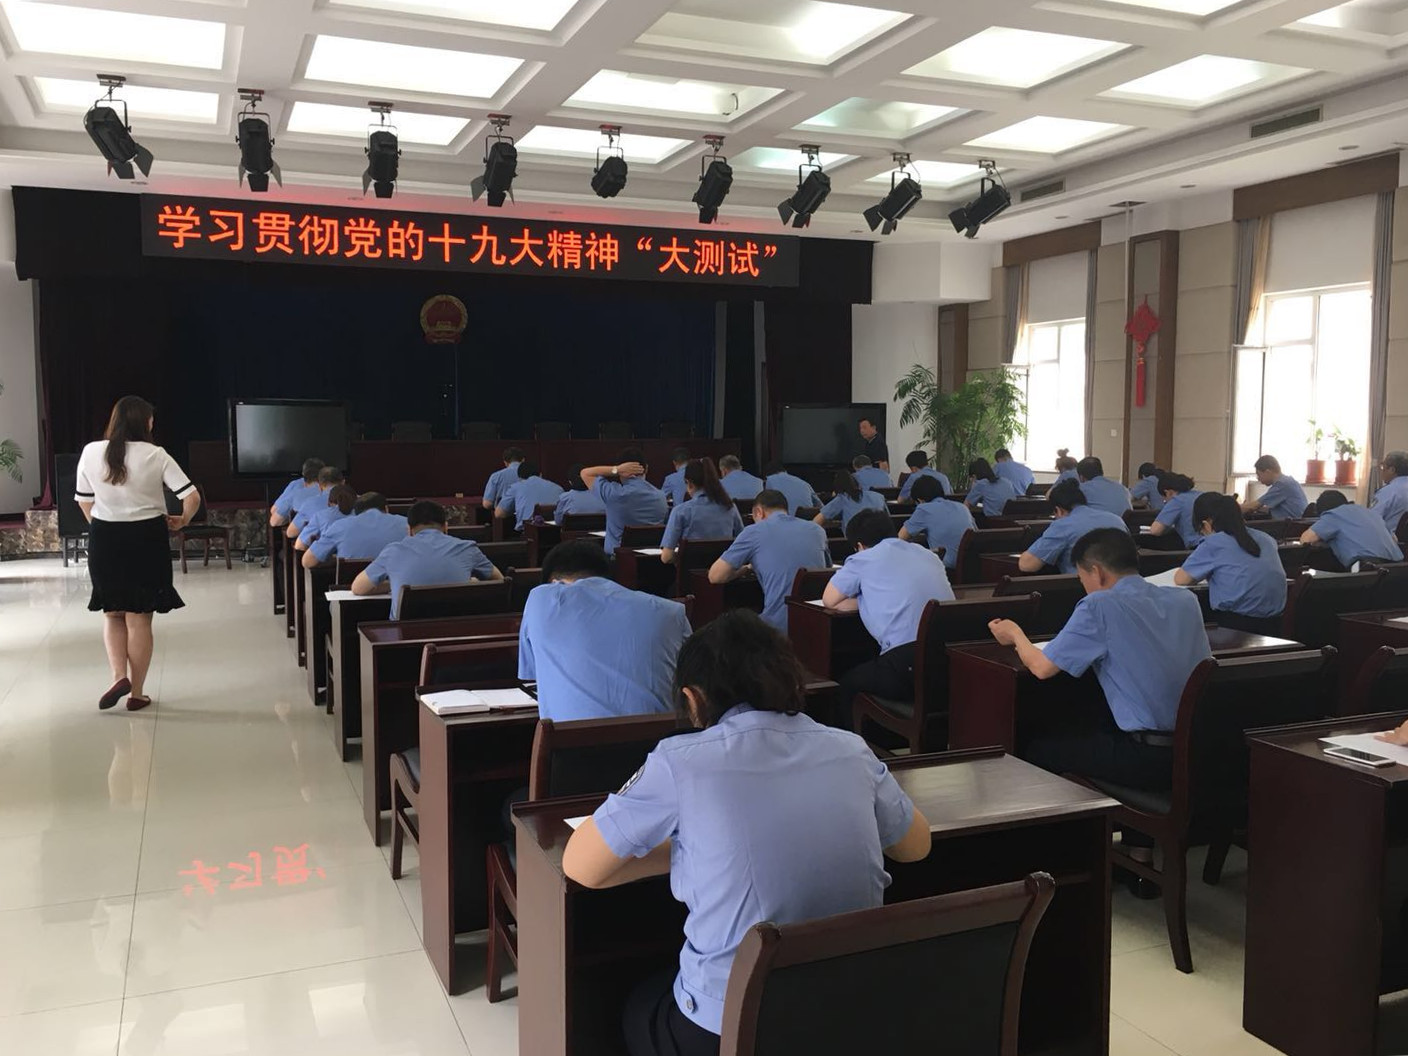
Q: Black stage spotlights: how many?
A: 9